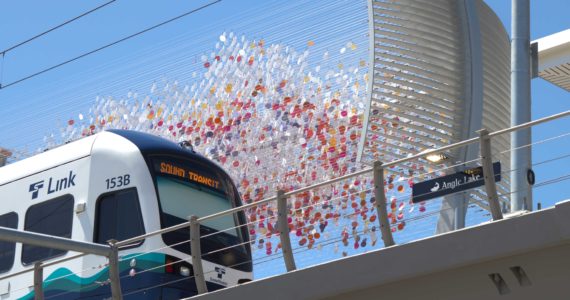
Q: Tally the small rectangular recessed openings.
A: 2